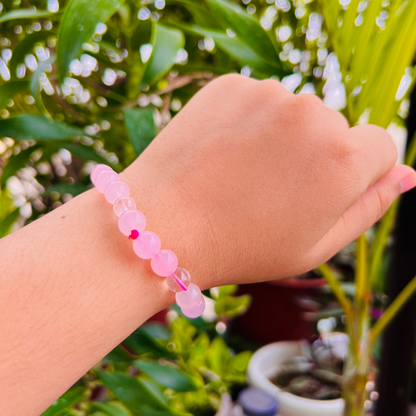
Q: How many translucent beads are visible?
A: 2